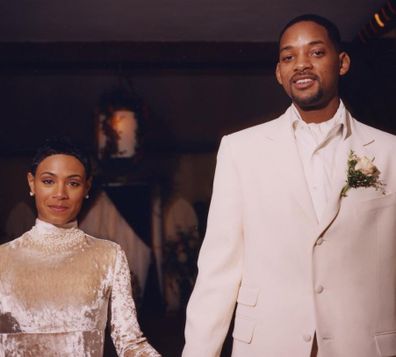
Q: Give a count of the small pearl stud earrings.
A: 2